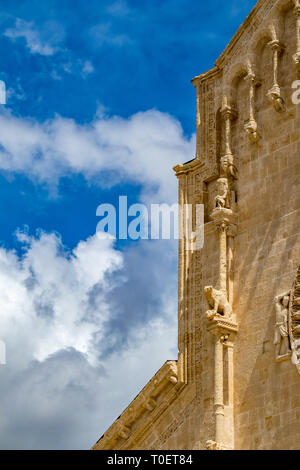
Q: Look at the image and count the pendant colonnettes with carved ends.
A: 4